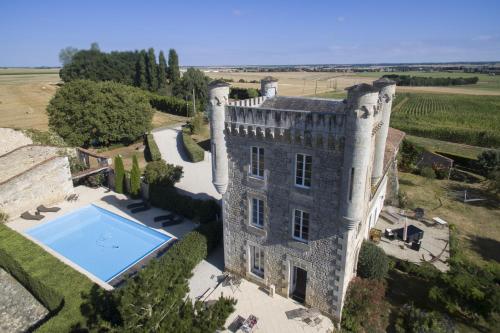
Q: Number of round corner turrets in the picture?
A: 4